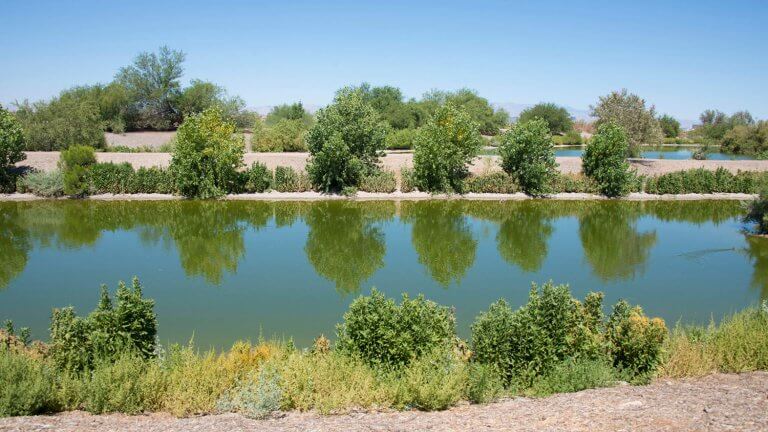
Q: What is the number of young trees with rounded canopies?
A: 5